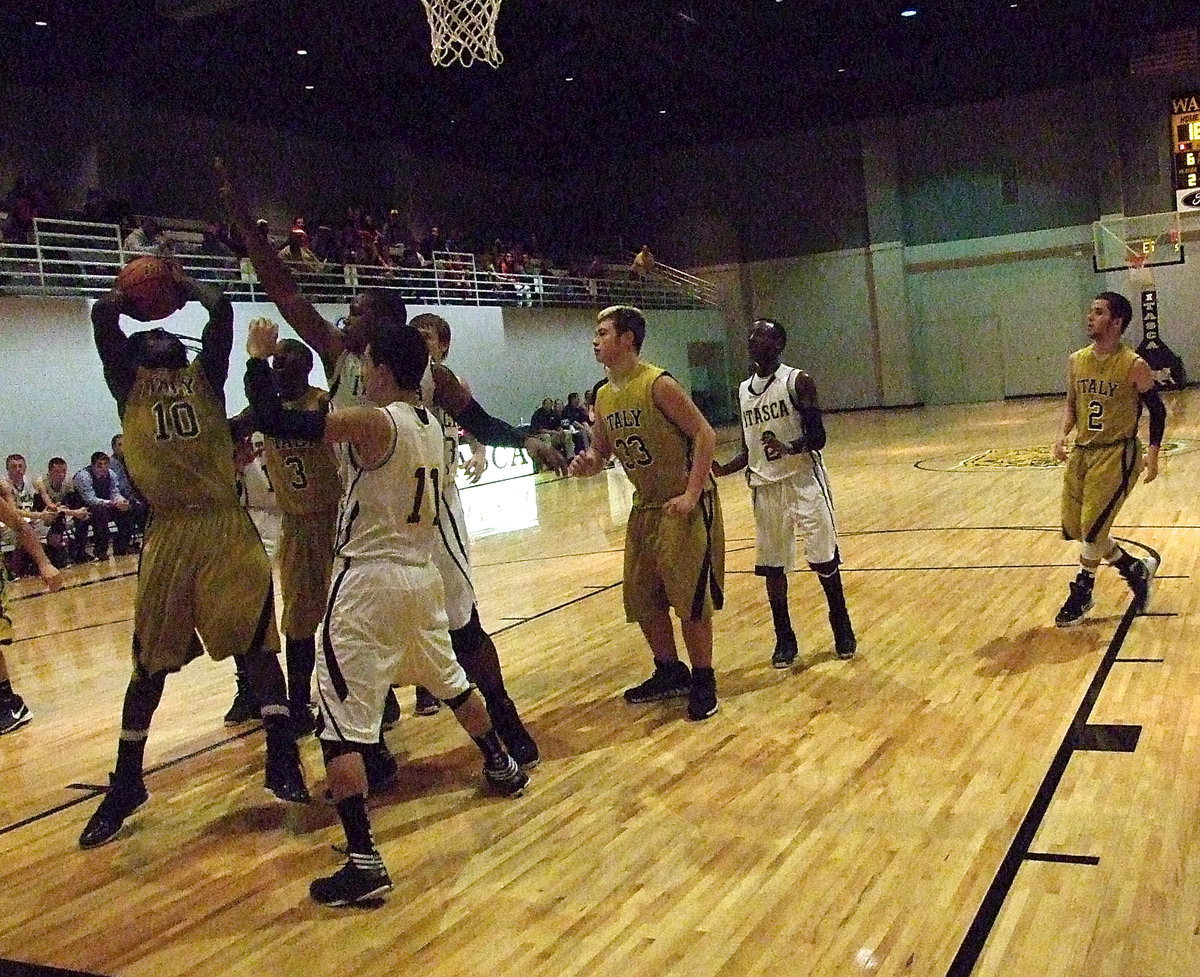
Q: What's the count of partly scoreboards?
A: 1